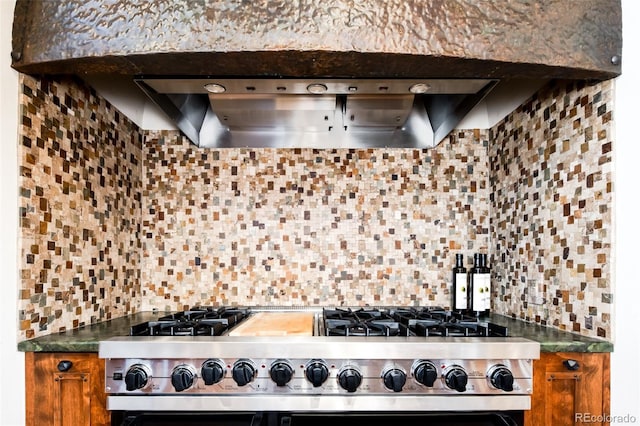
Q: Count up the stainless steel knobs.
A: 11